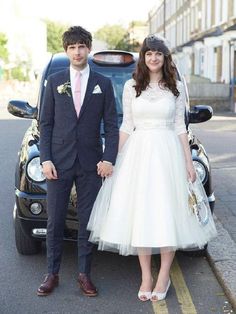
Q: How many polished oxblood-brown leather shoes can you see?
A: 2